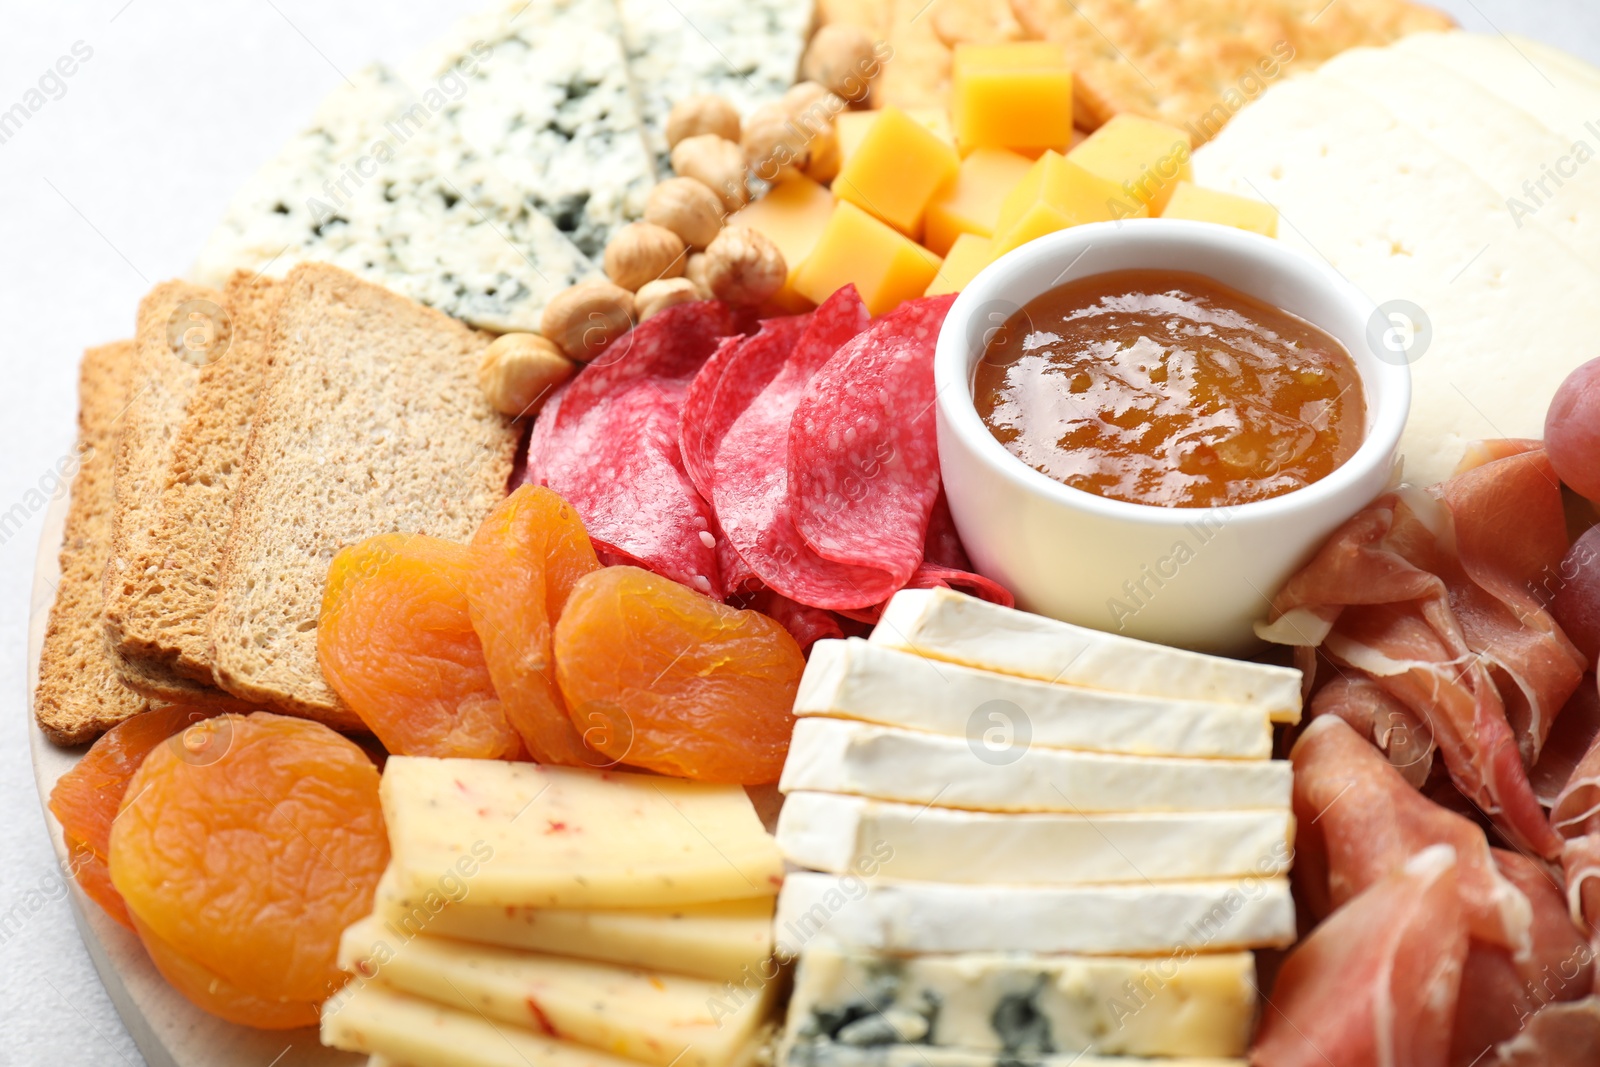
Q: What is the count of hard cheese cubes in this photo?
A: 10